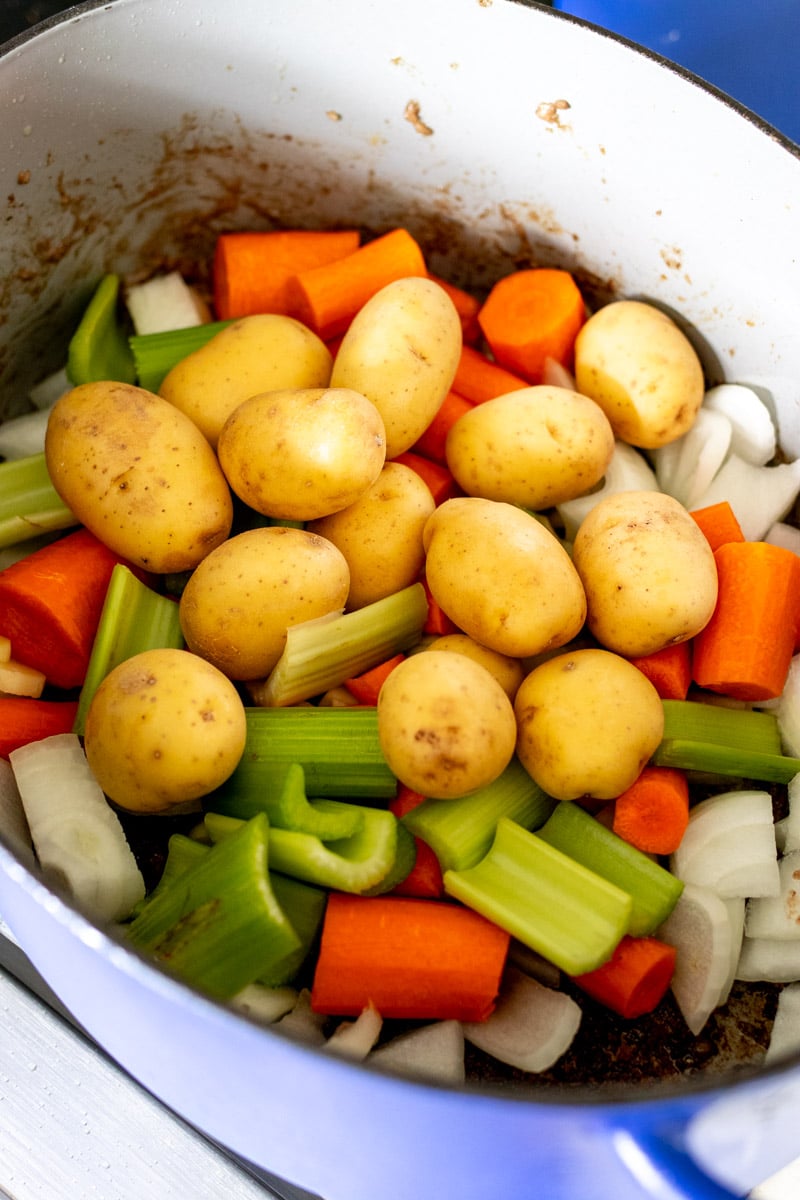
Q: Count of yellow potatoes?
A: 14